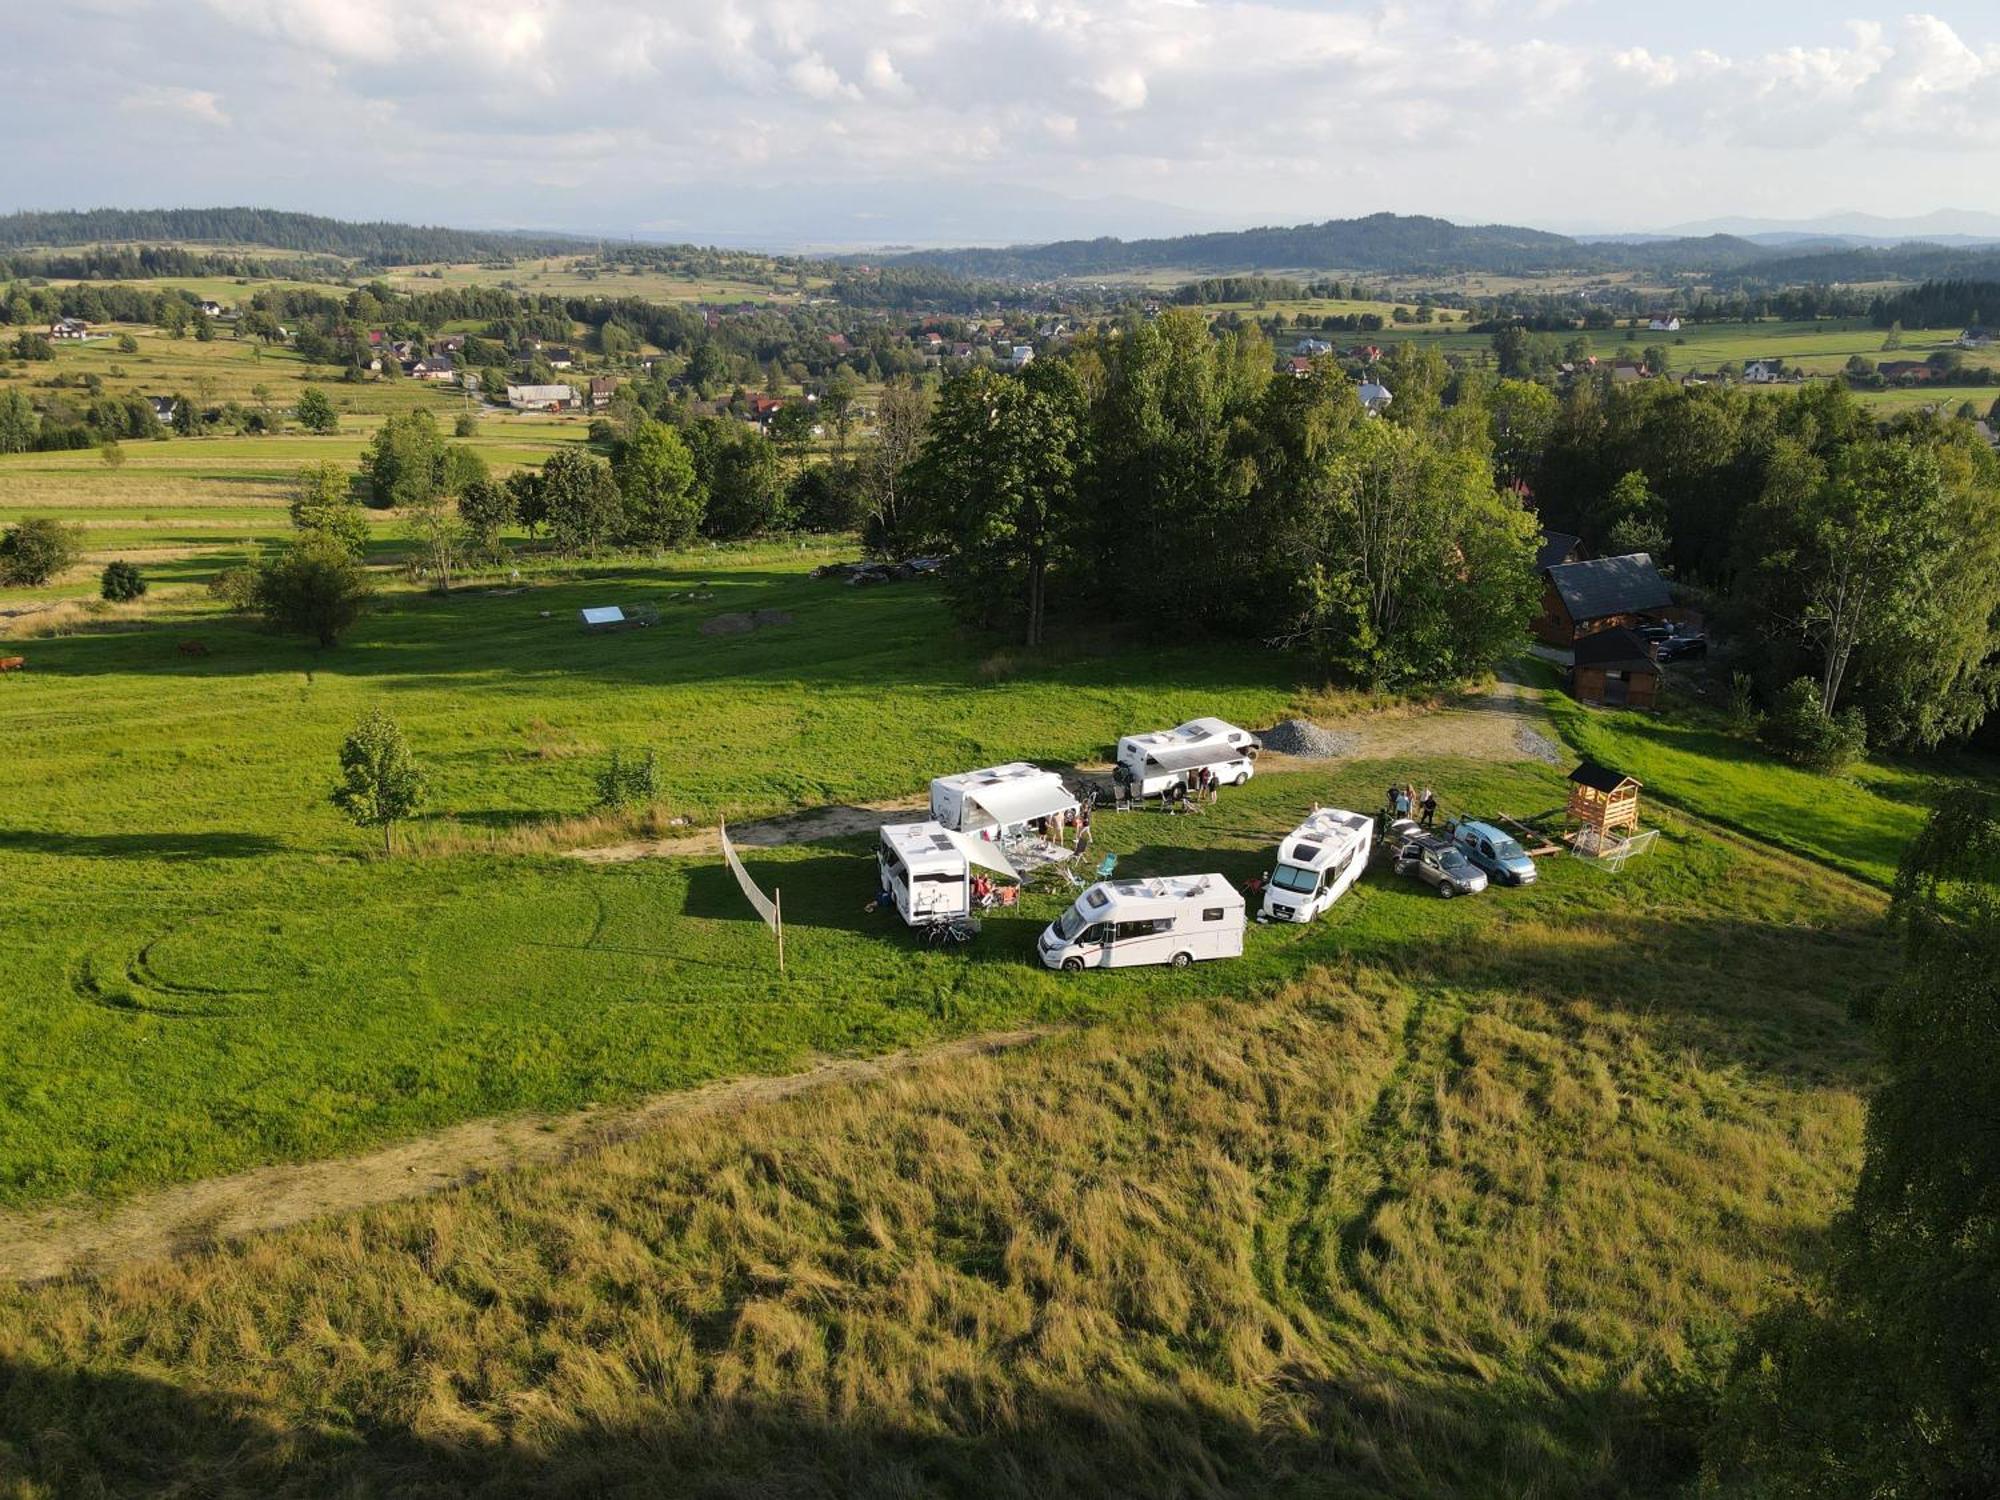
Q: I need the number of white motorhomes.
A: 5